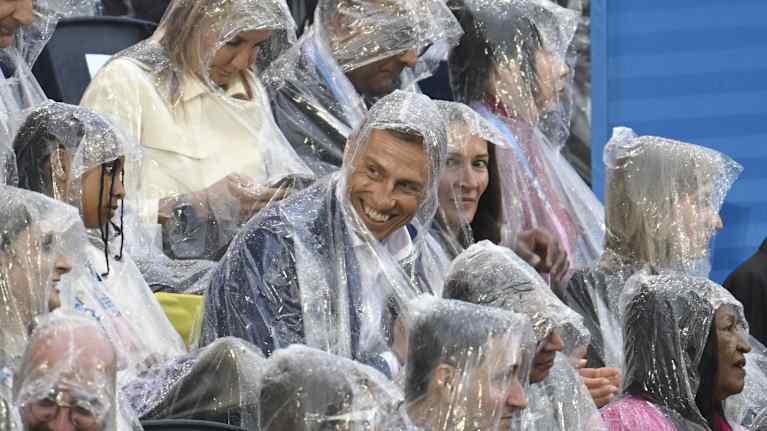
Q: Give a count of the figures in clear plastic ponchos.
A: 14